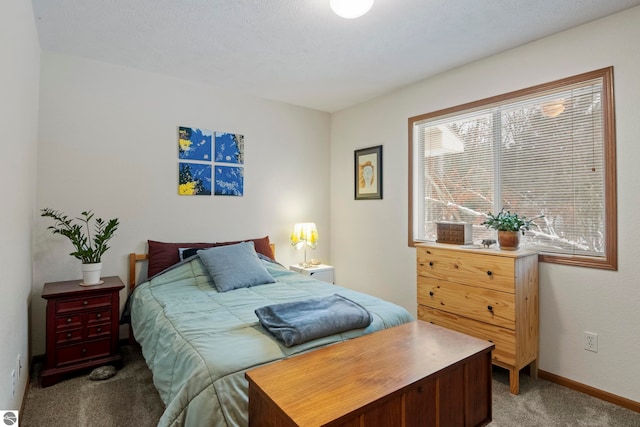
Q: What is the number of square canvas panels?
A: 4